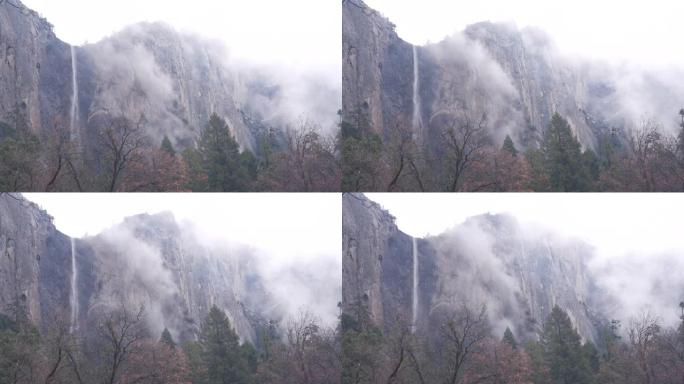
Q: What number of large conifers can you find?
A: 4